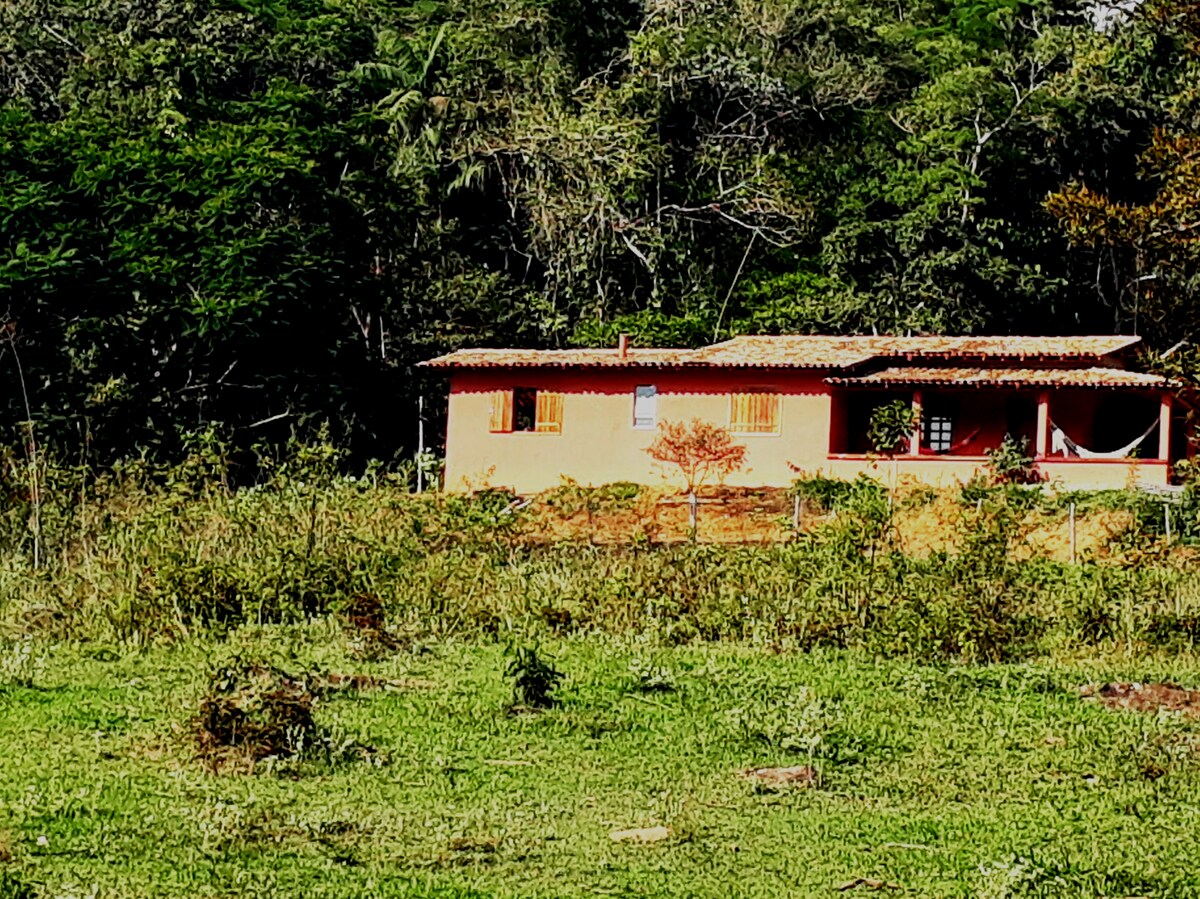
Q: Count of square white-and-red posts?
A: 3